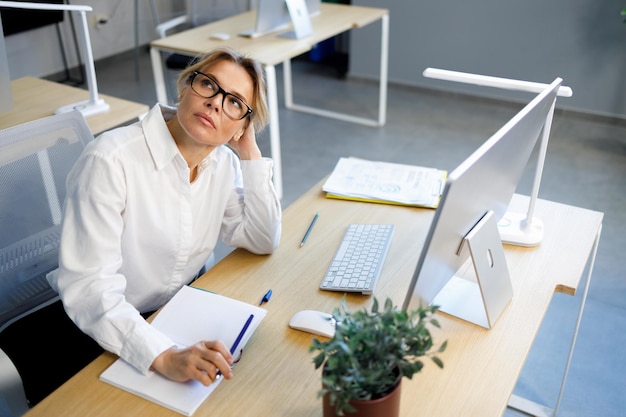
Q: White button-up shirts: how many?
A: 1